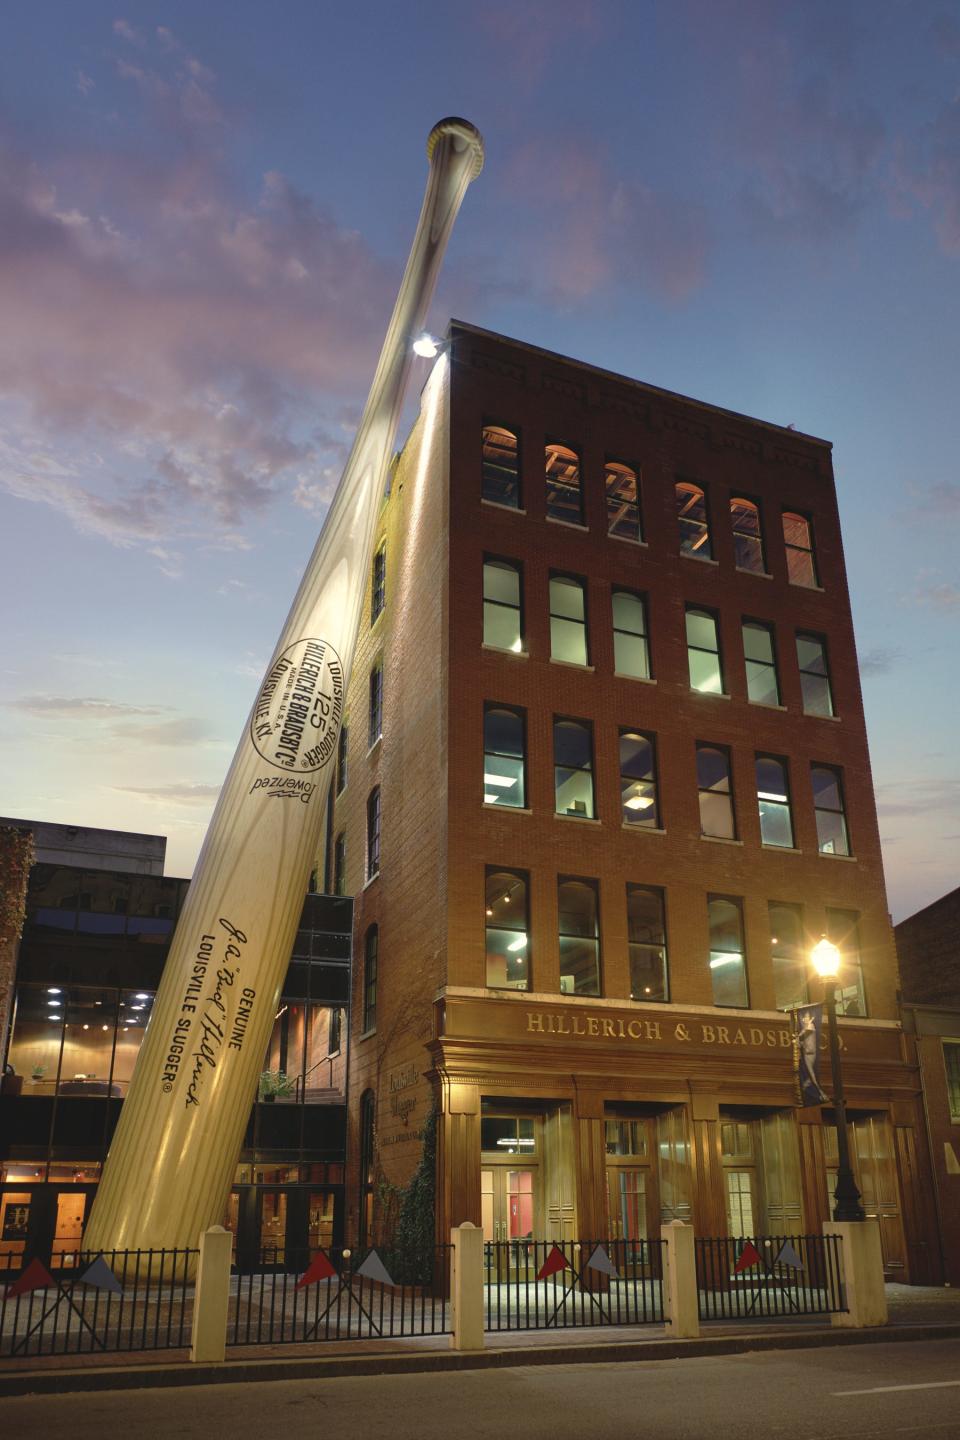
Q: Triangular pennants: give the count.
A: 8